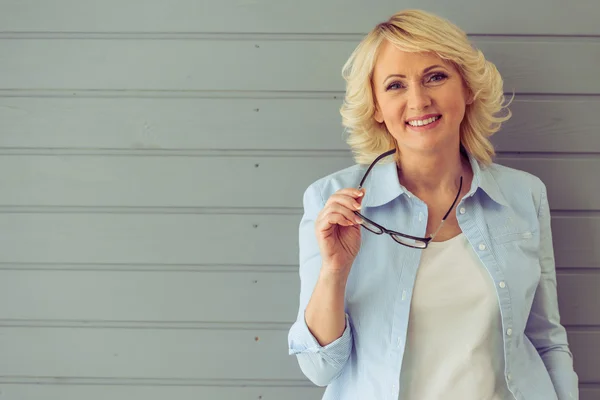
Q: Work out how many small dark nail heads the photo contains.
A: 7